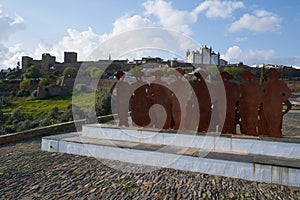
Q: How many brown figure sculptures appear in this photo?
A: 8